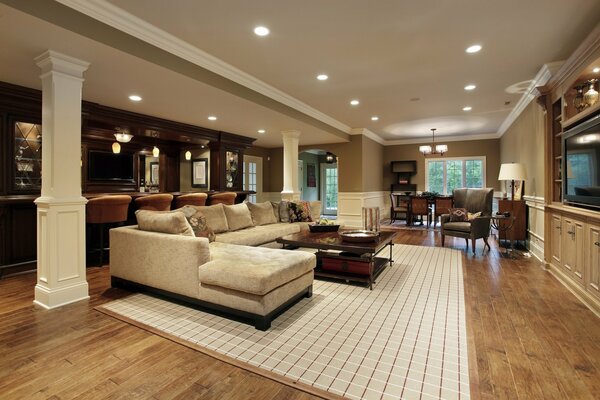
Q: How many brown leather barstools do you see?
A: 4